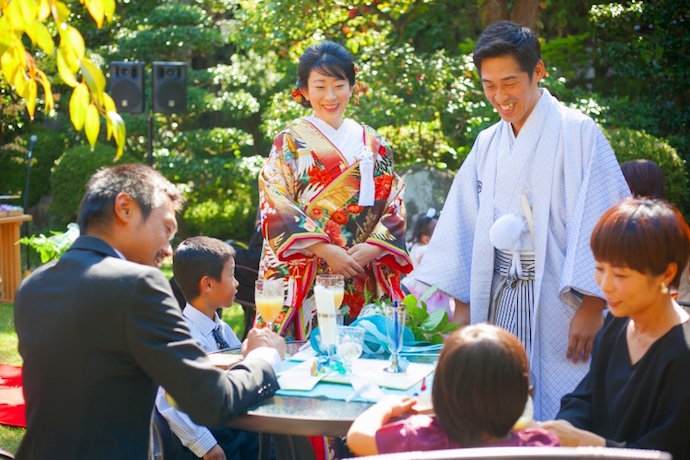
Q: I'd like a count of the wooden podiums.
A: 1